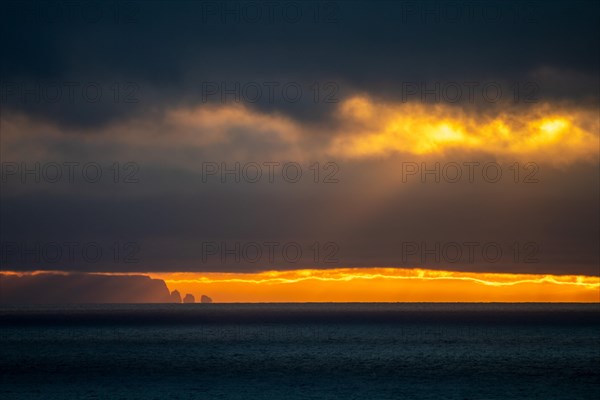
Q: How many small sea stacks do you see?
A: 3